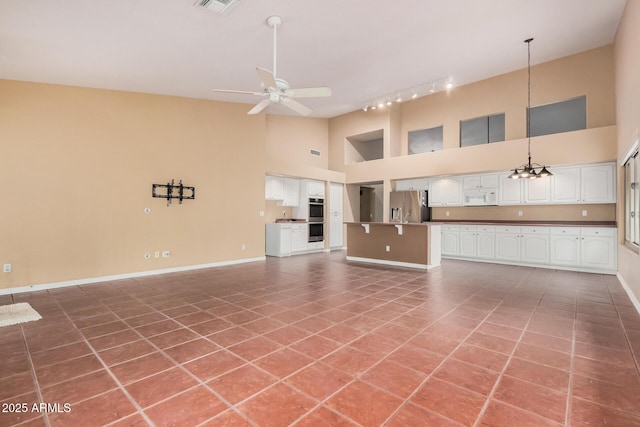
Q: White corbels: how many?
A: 2